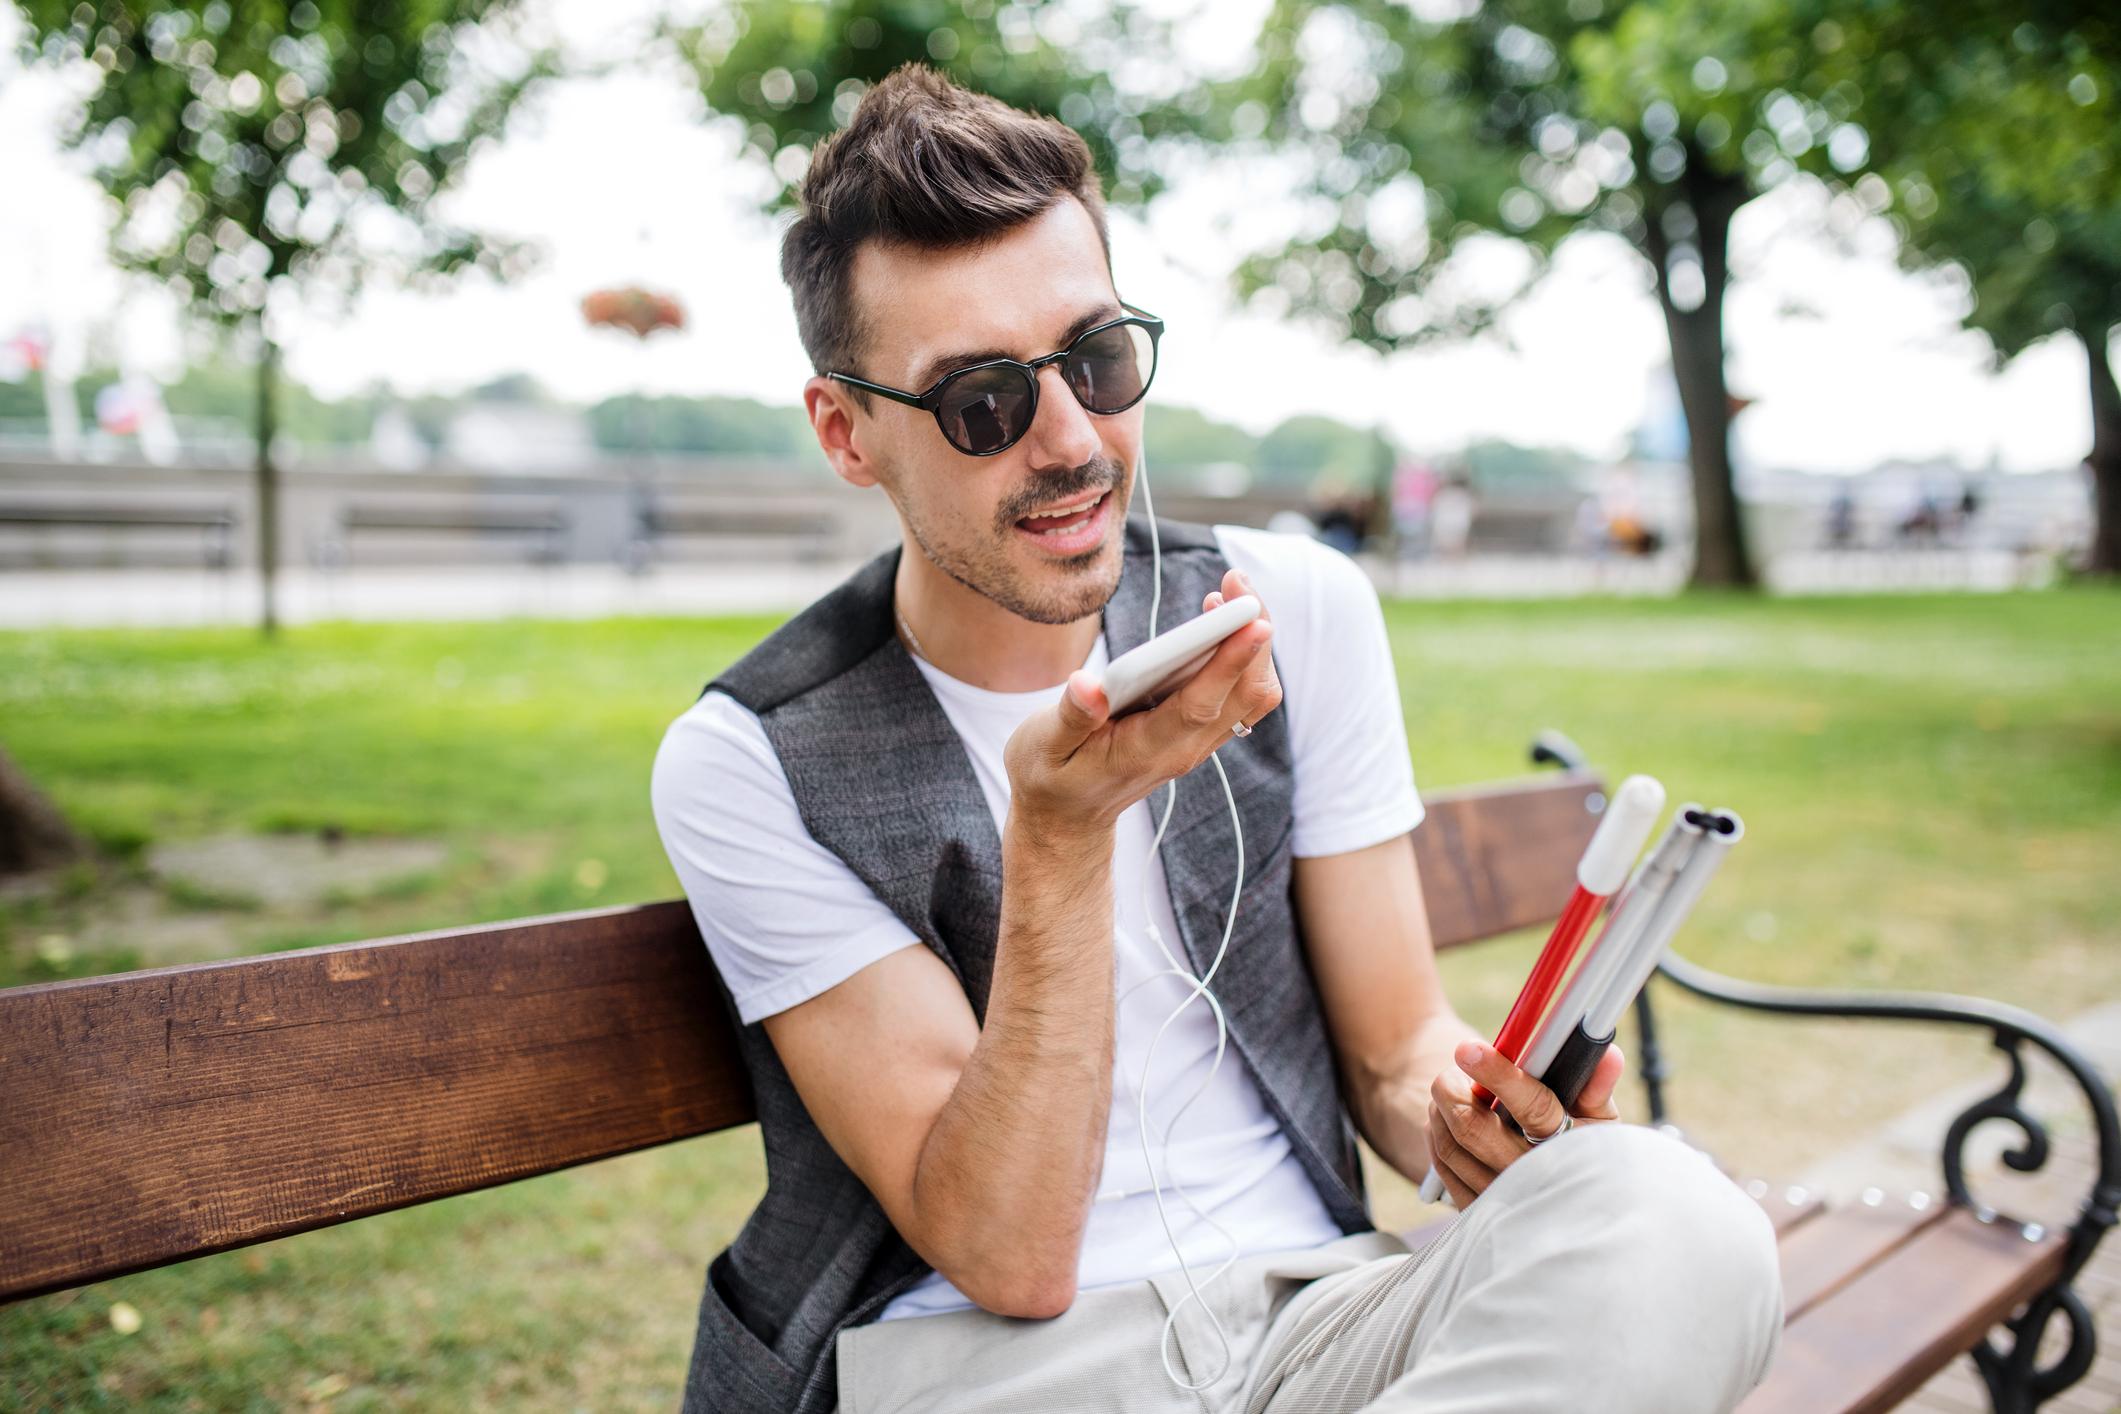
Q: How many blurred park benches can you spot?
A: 3